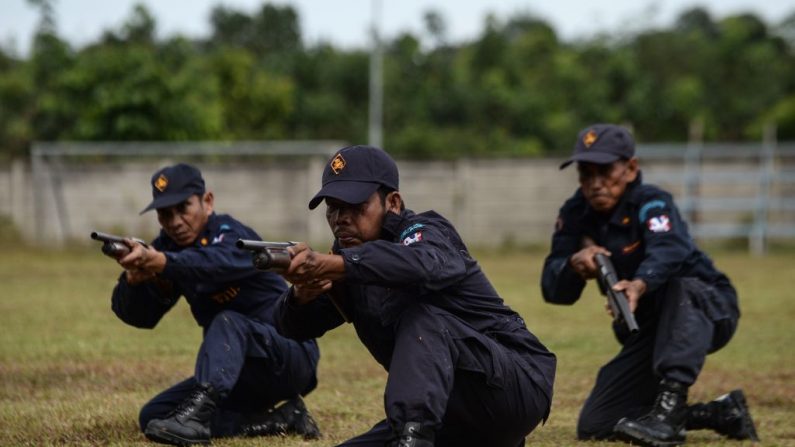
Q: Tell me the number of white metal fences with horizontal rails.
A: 1